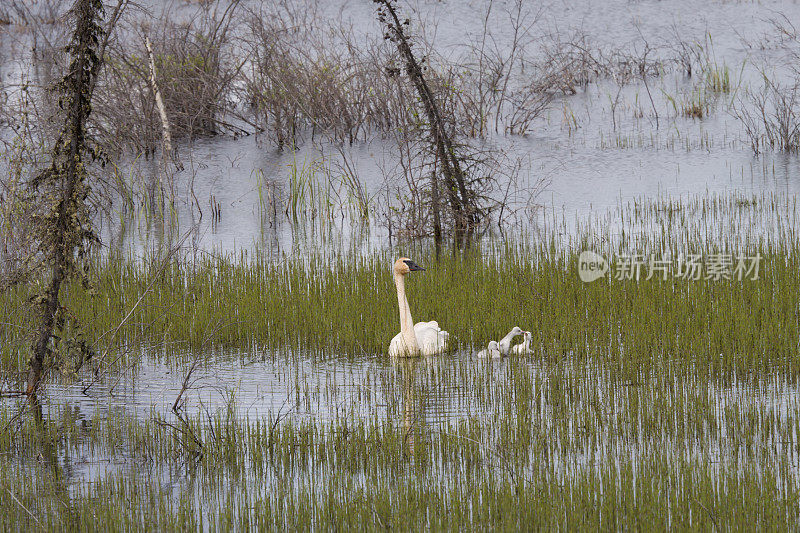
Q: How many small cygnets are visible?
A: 3